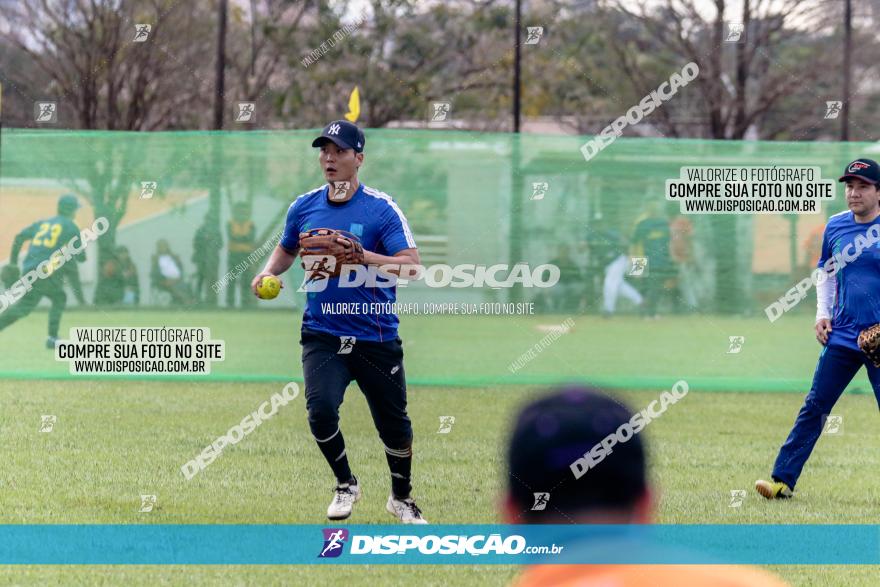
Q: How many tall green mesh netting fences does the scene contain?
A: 1